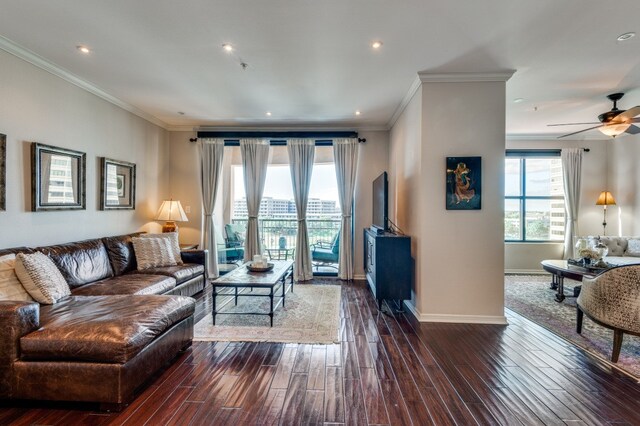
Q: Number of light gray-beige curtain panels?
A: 5